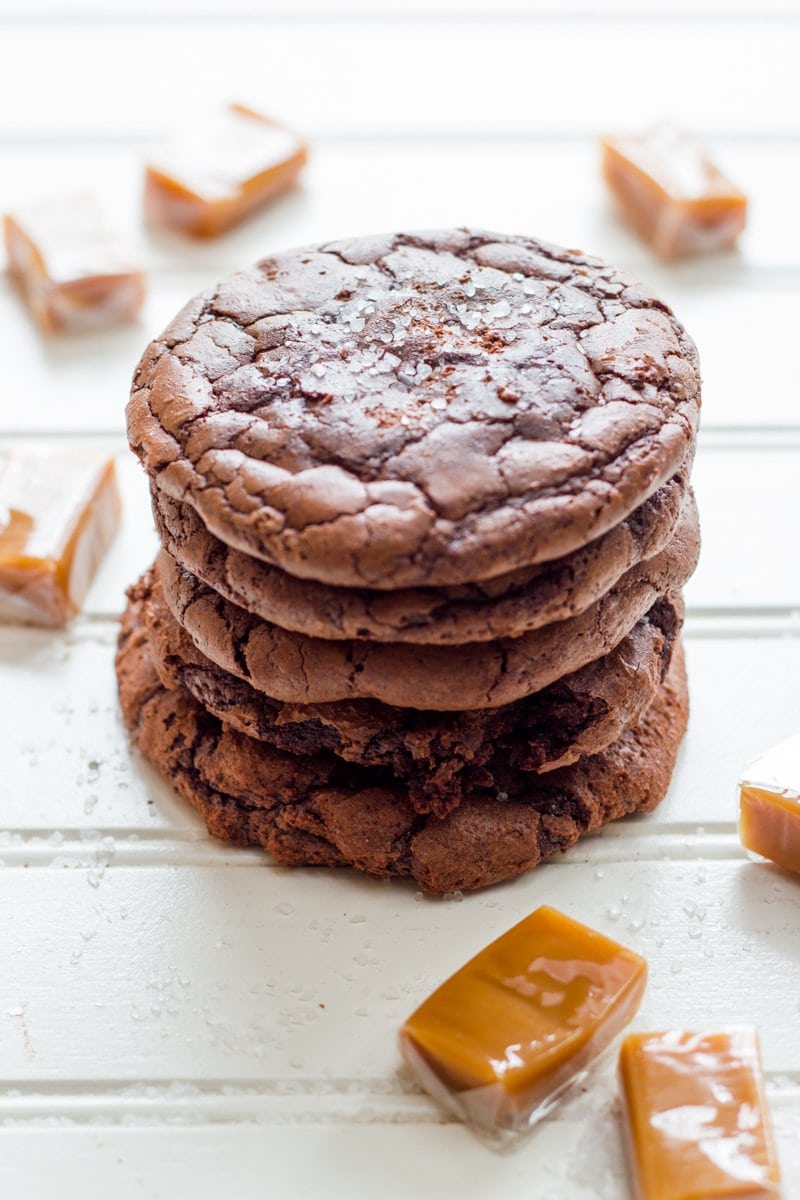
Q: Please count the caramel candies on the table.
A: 7